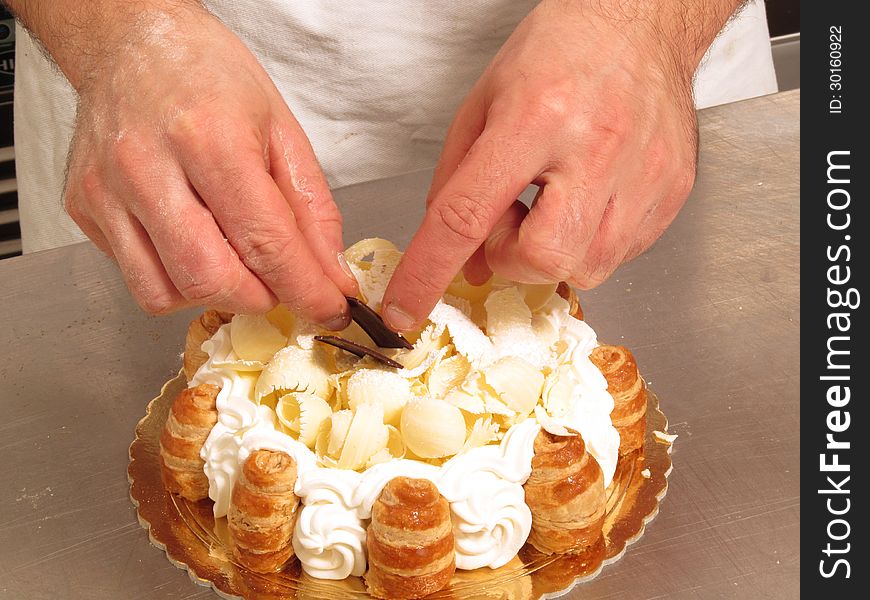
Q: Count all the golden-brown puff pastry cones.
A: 7